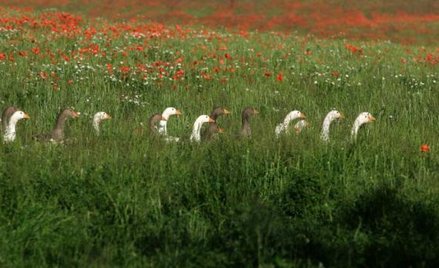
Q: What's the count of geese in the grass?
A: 14